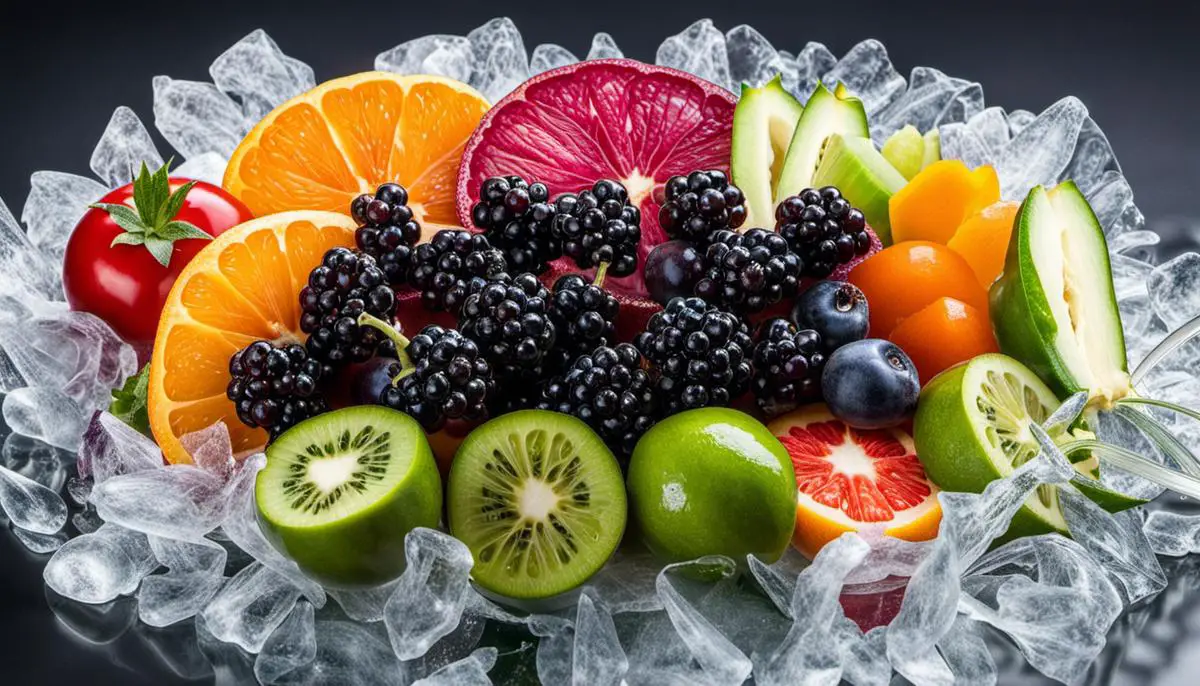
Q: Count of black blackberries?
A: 15